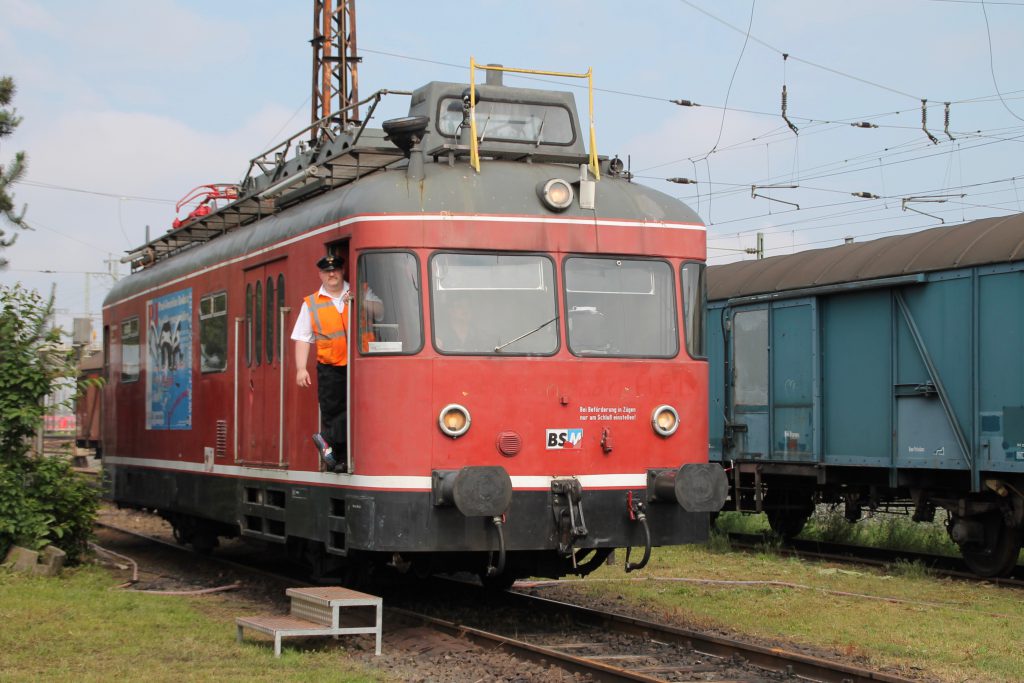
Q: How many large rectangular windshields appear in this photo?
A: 2